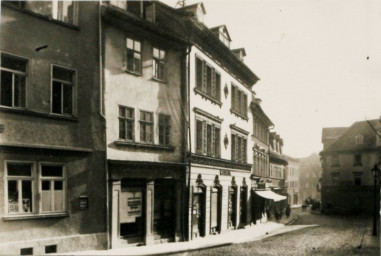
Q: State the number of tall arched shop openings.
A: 4